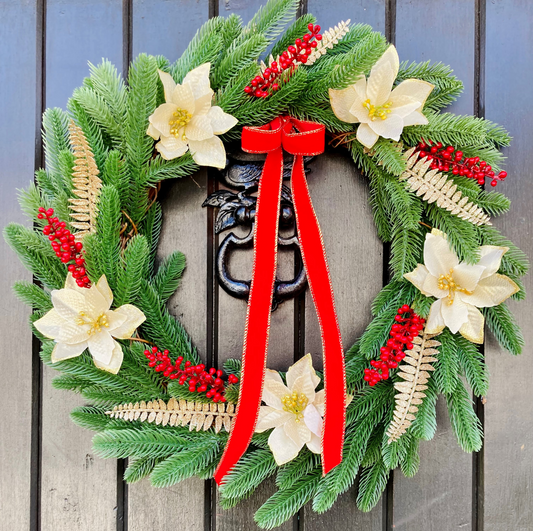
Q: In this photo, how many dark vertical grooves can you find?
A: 6